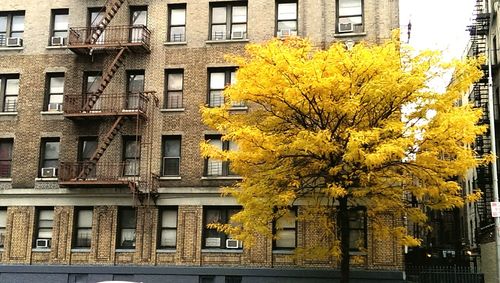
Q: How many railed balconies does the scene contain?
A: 3